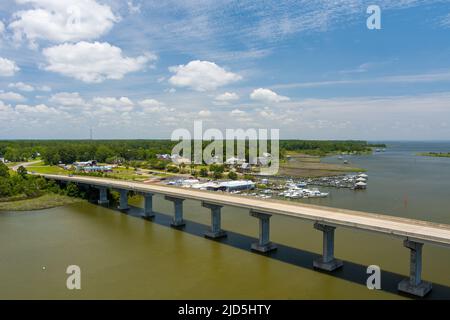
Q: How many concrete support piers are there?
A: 8